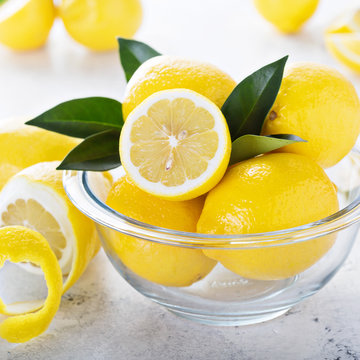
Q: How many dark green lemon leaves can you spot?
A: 5